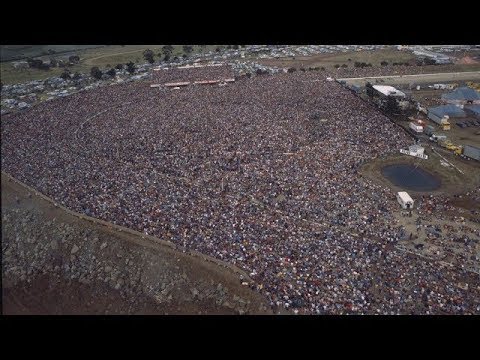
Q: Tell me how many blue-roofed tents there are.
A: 3